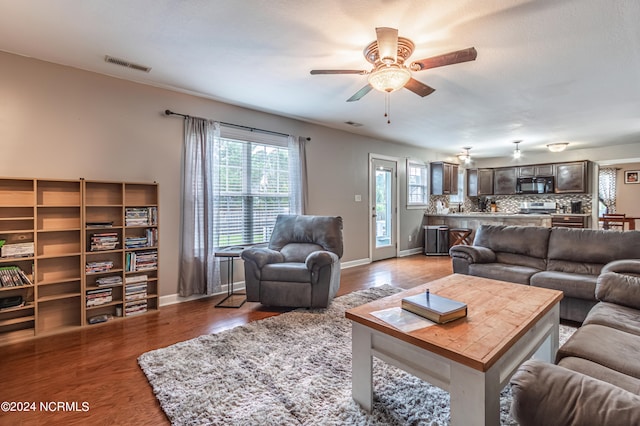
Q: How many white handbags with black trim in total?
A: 0